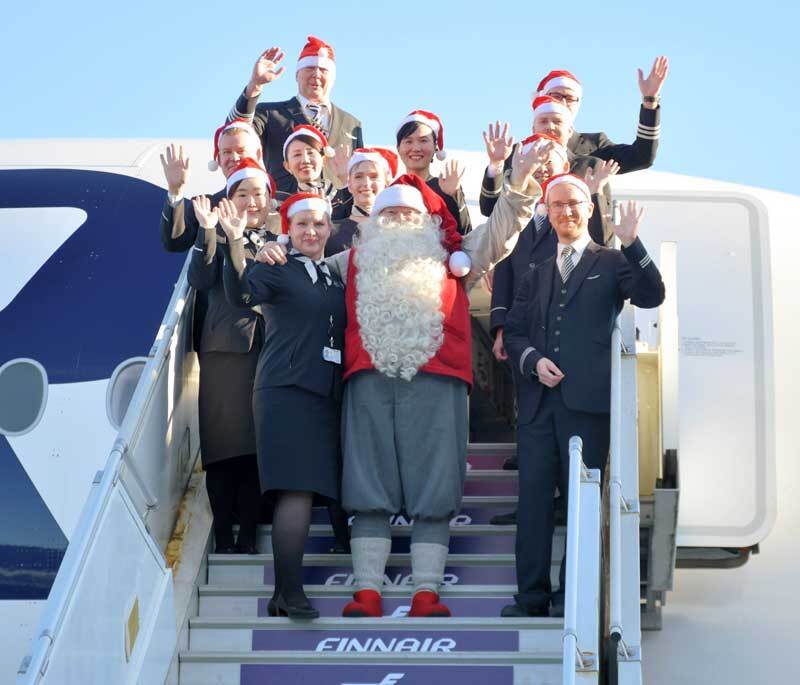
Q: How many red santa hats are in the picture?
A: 12